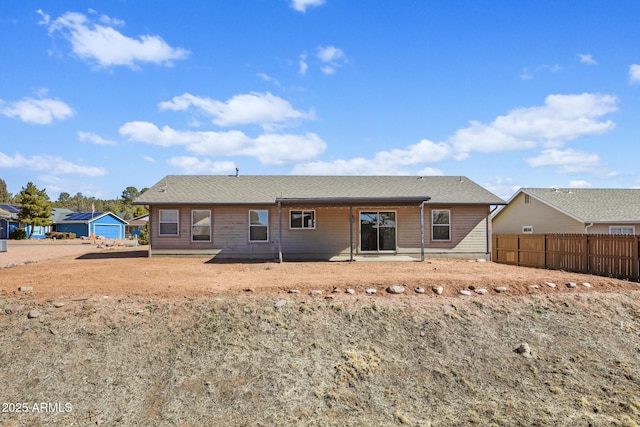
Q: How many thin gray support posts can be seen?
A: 3